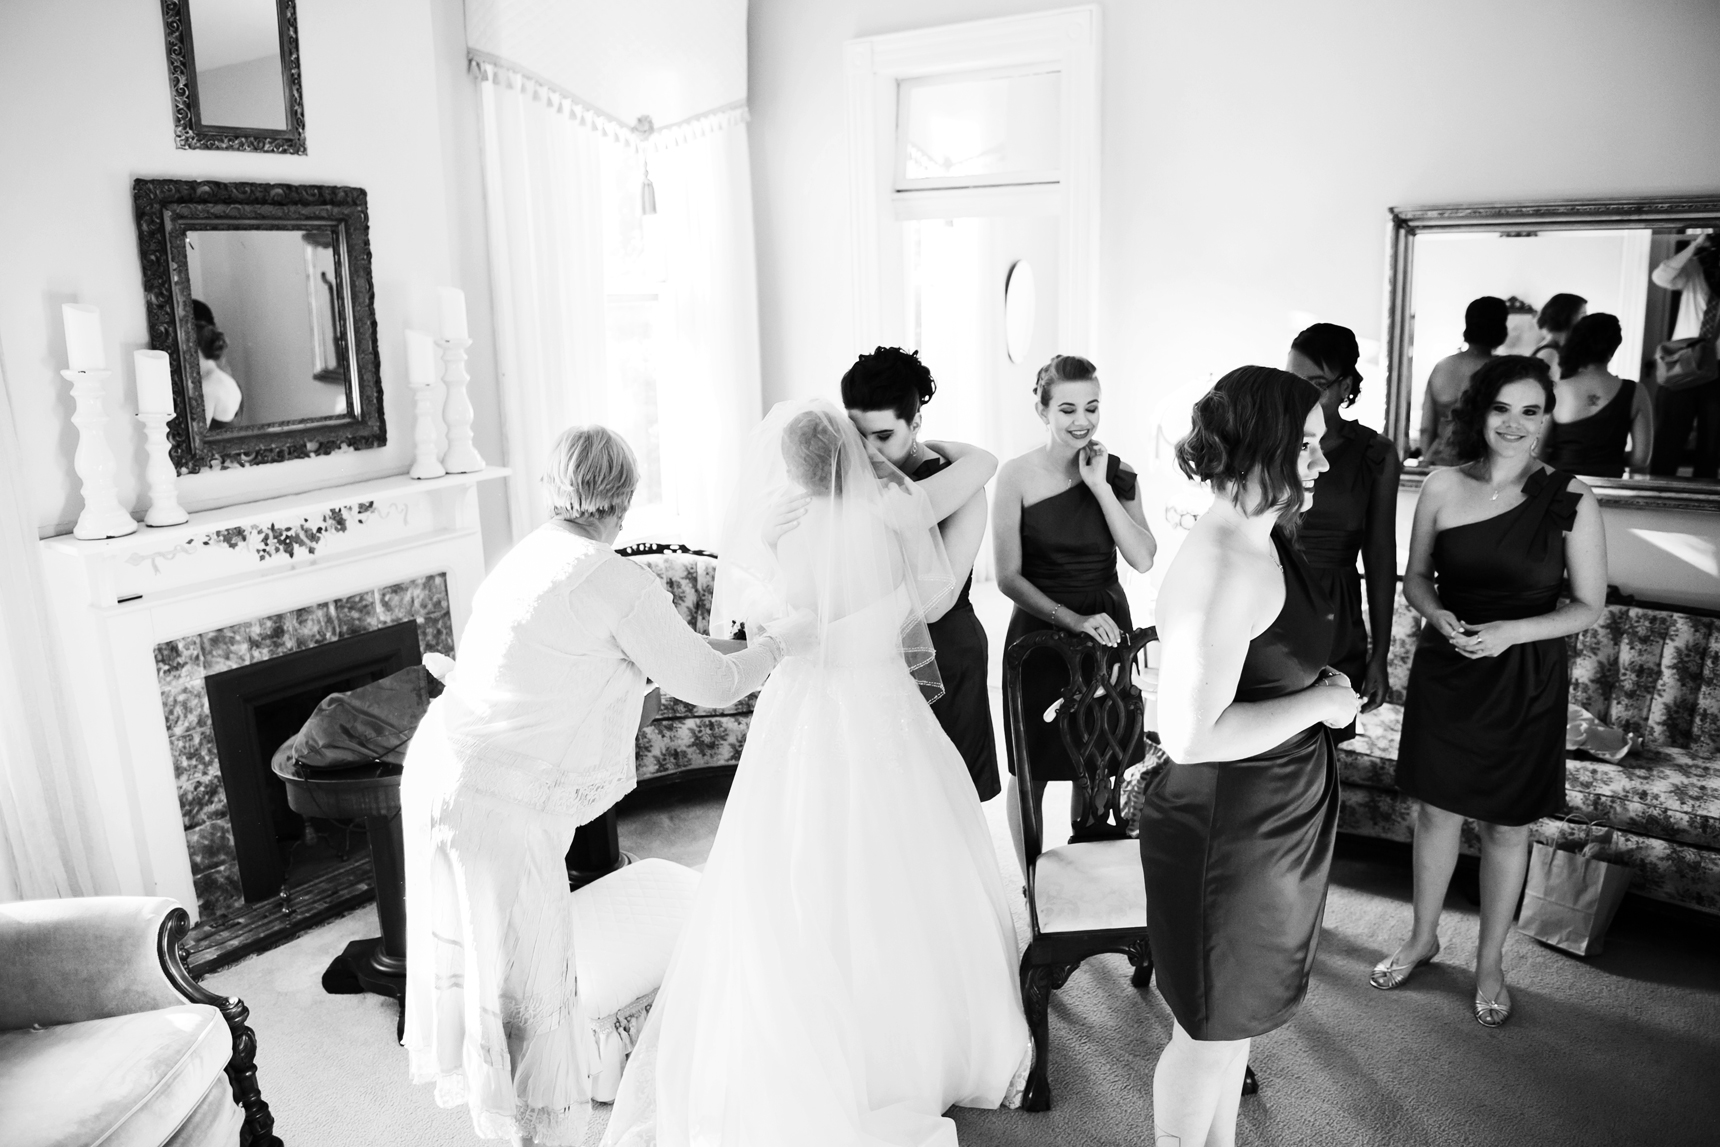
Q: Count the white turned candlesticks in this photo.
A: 4